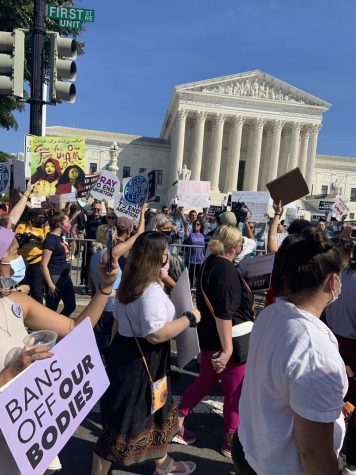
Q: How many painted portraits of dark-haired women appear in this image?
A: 2